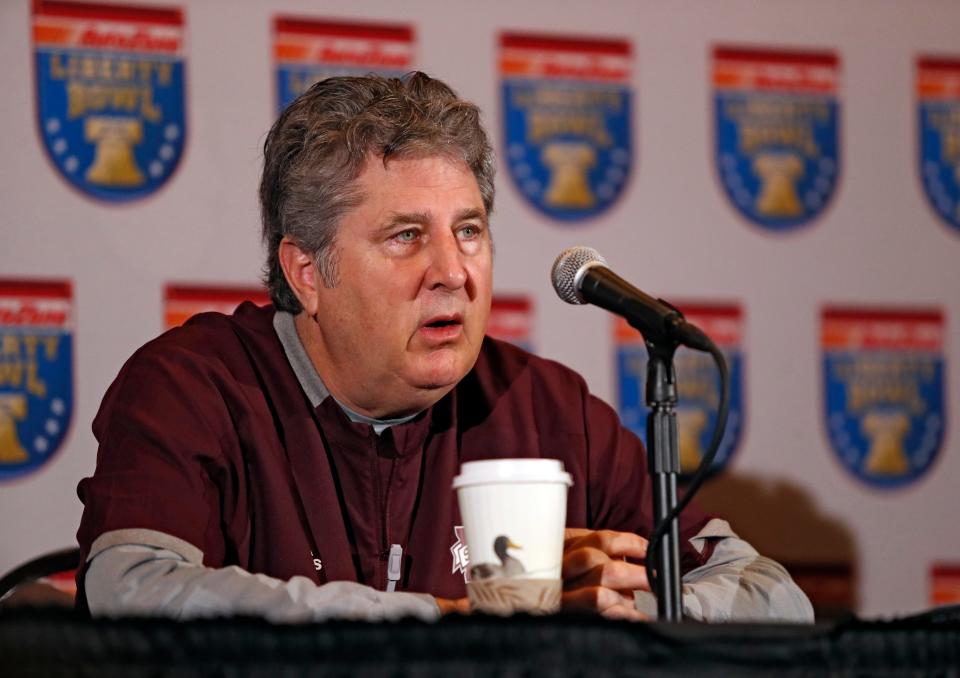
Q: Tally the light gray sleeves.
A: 2